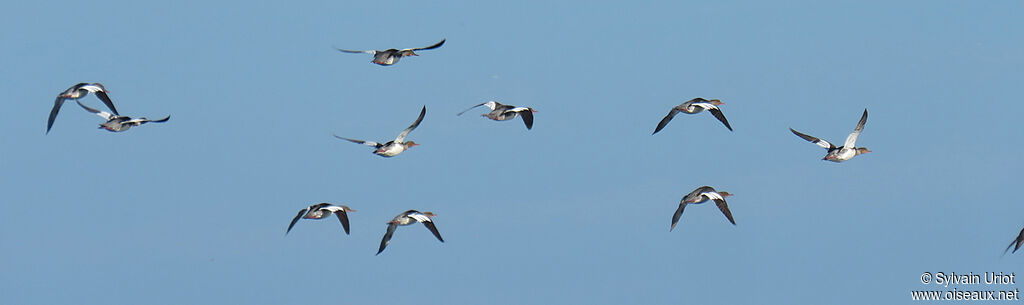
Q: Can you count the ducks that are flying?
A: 11